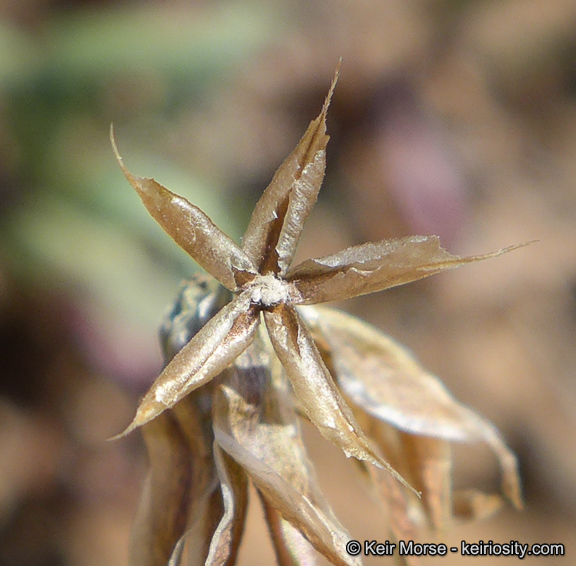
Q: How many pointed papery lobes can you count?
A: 5